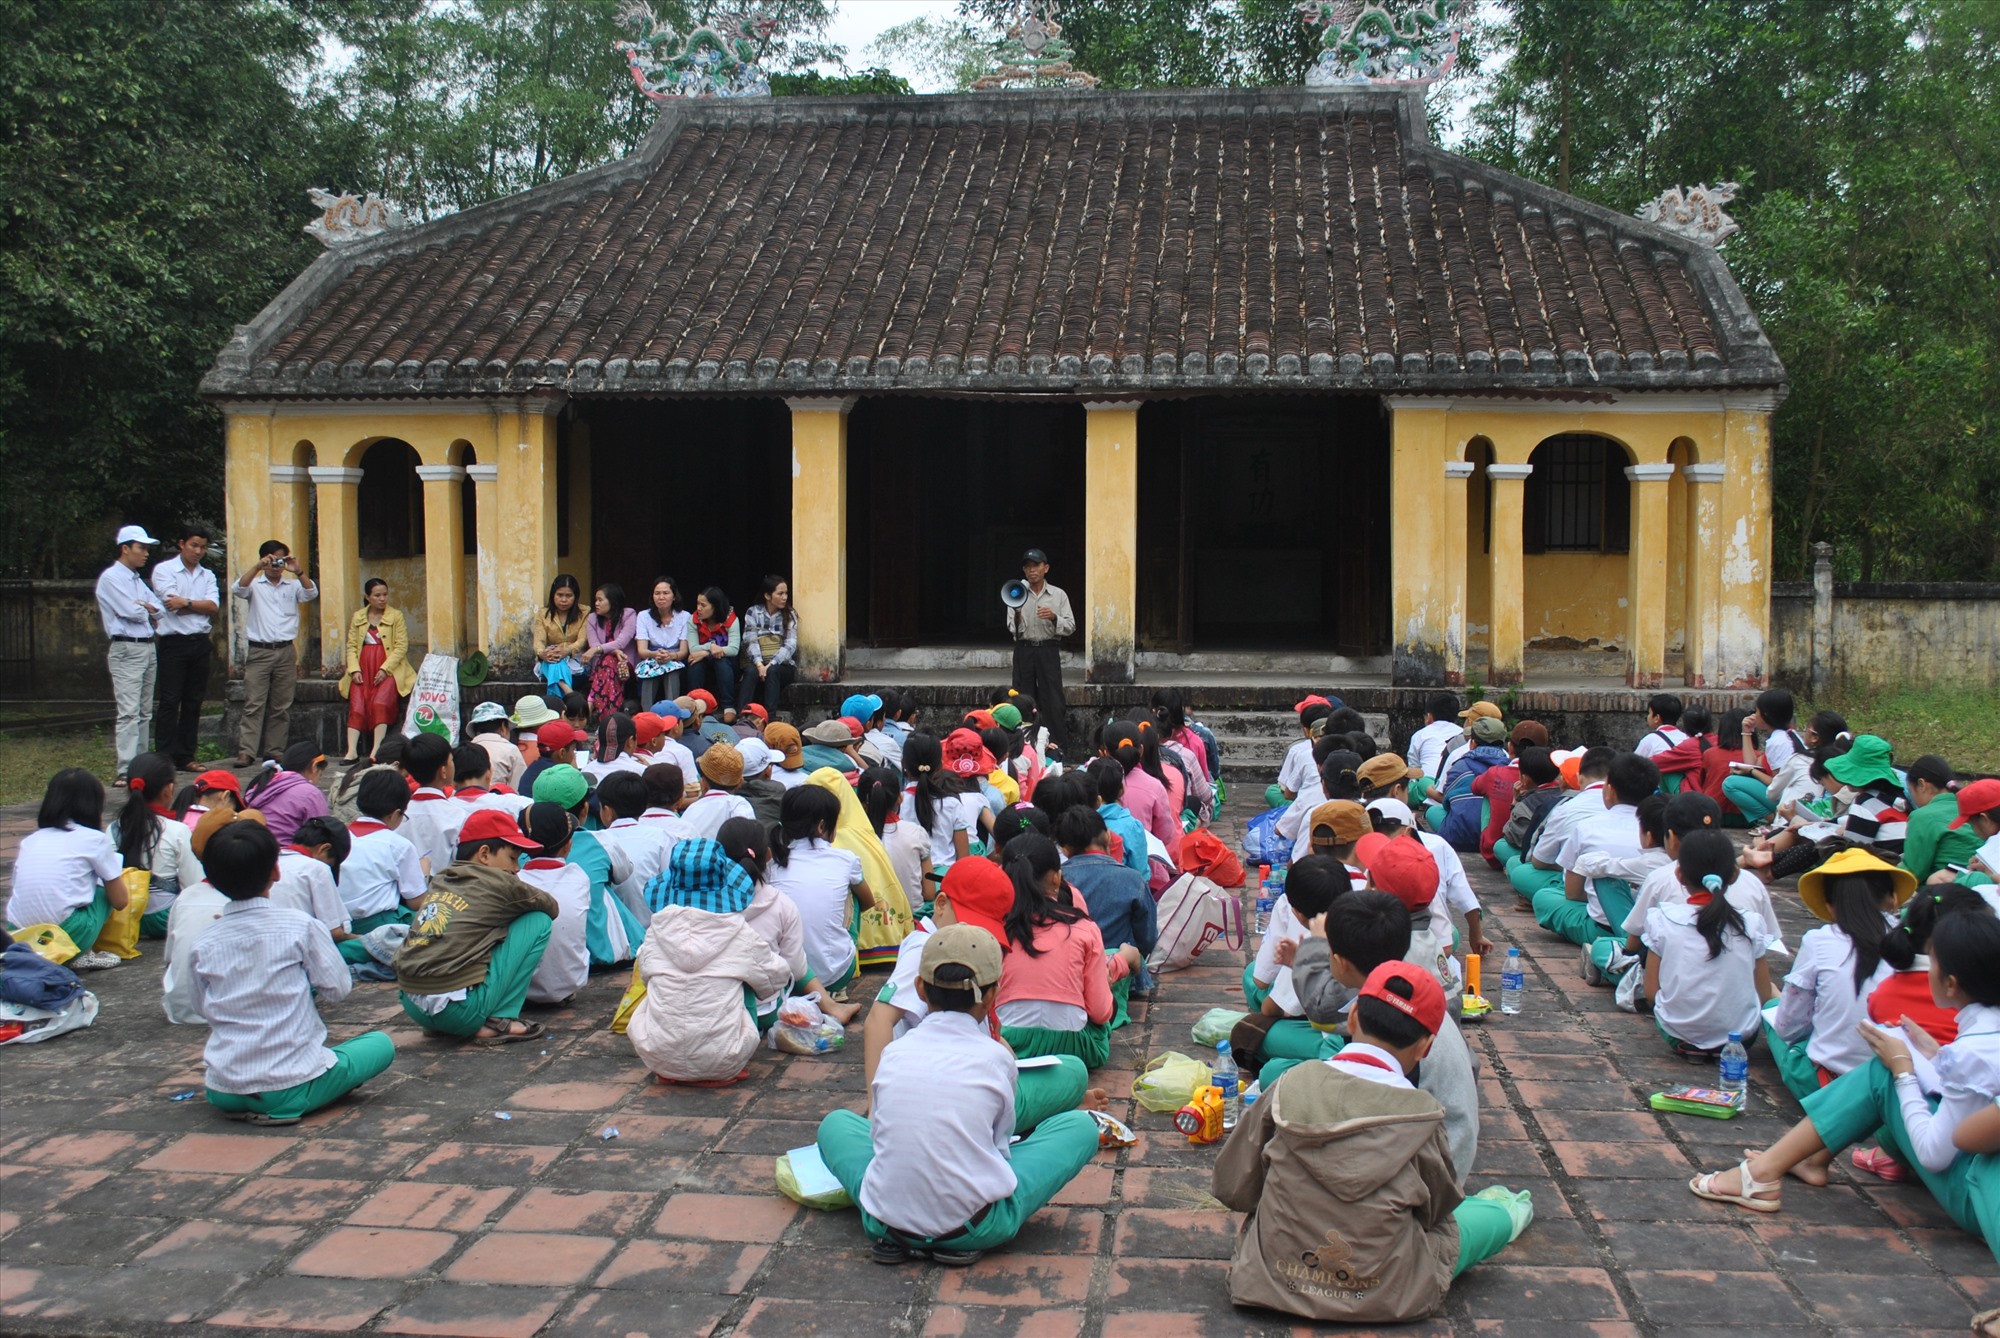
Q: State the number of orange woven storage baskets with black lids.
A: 0